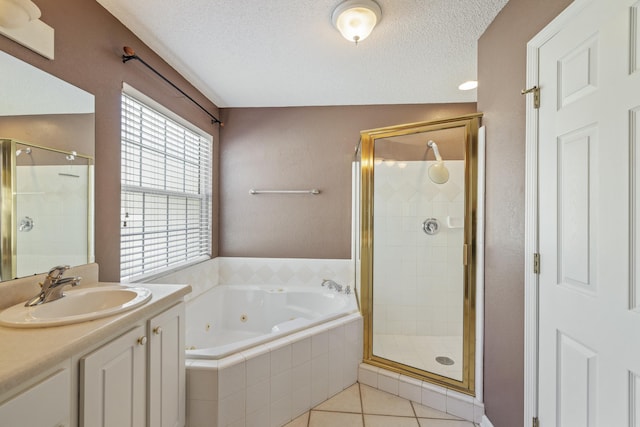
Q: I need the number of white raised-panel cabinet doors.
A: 2